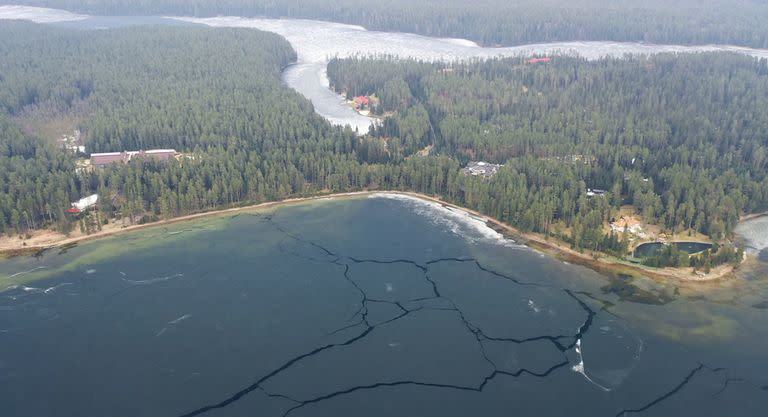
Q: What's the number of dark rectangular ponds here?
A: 1